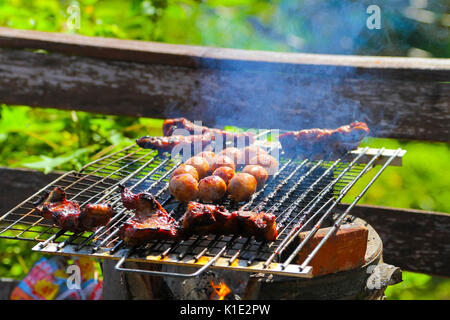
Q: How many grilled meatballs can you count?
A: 12